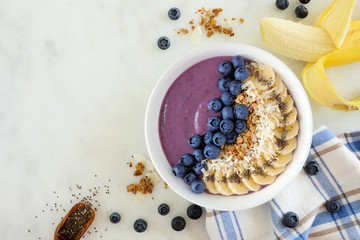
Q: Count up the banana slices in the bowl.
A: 14